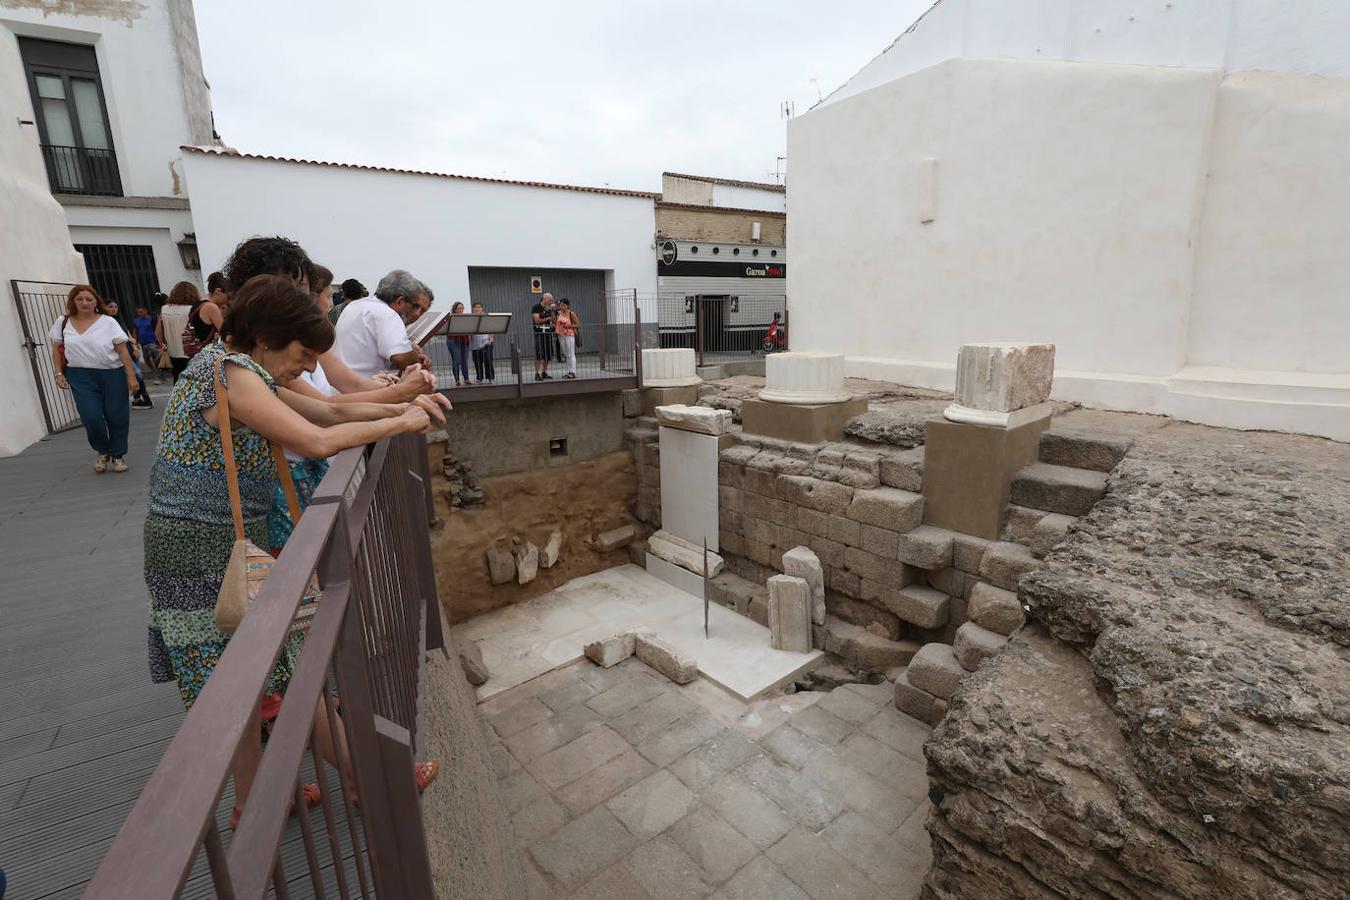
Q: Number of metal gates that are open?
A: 1